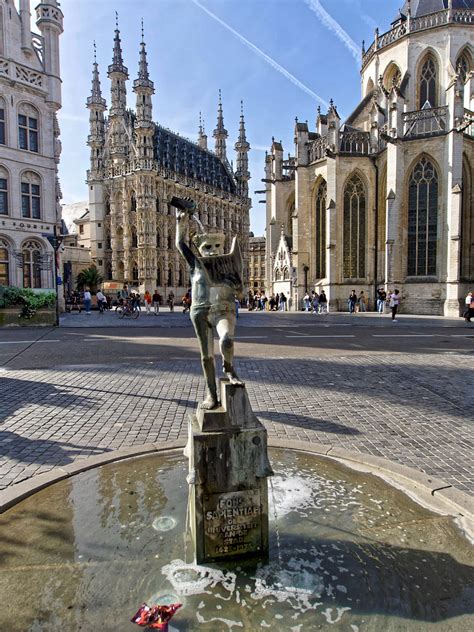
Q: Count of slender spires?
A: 6